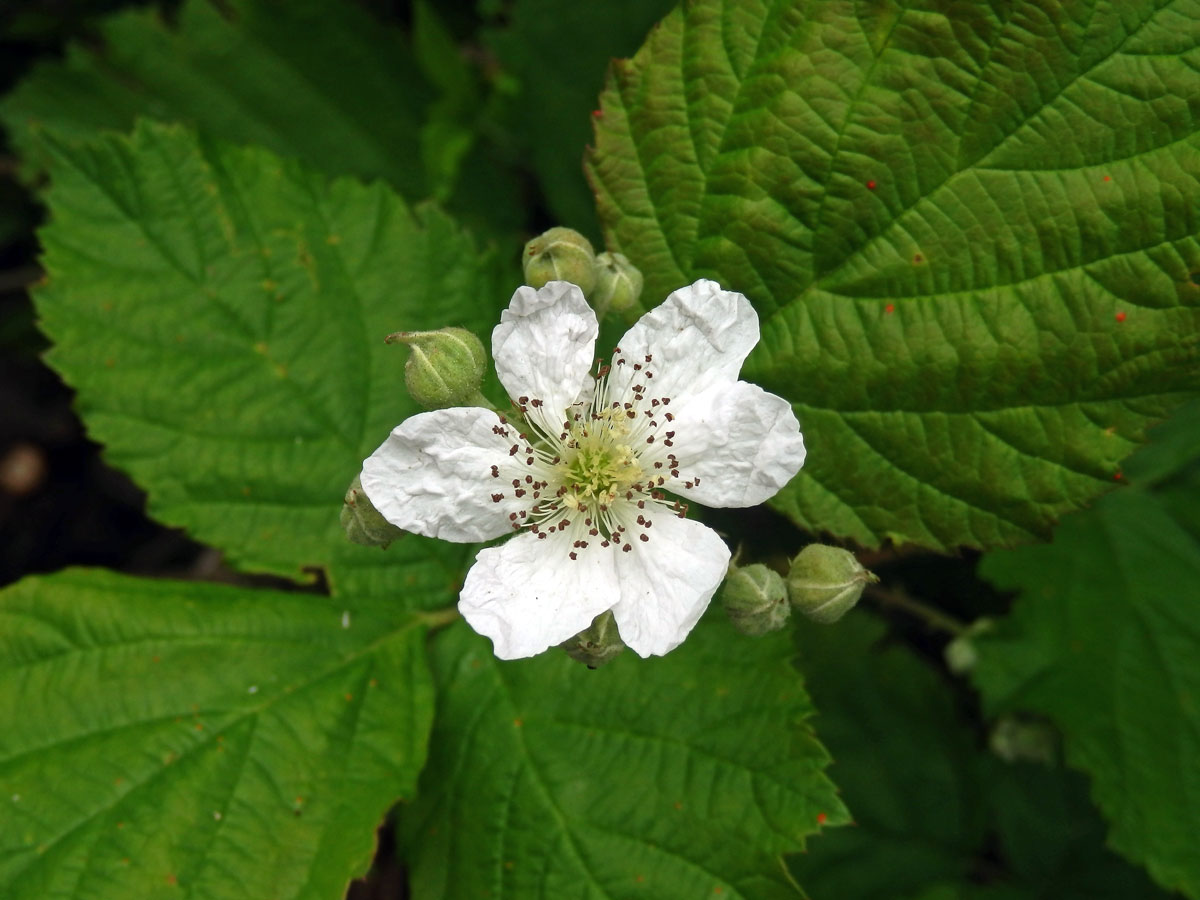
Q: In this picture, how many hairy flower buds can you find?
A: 7